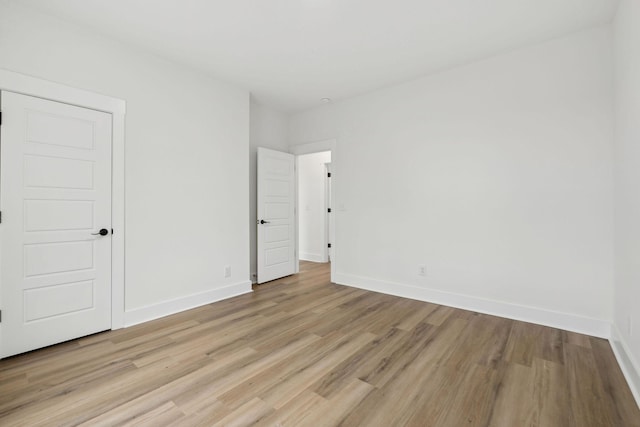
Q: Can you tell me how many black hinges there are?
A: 6